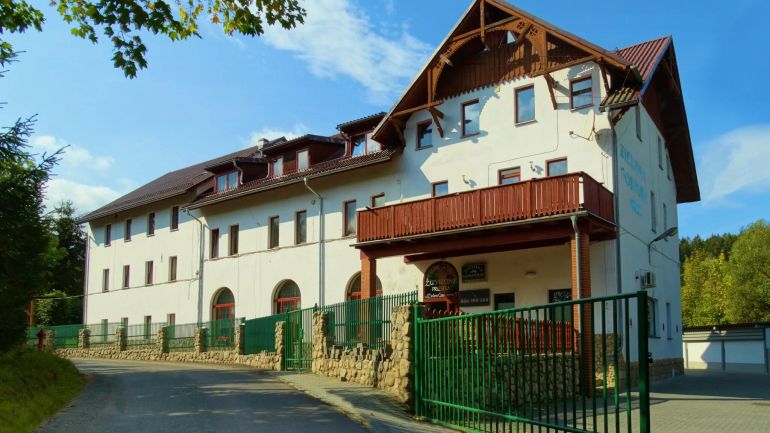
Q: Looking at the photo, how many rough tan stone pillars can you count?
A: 9